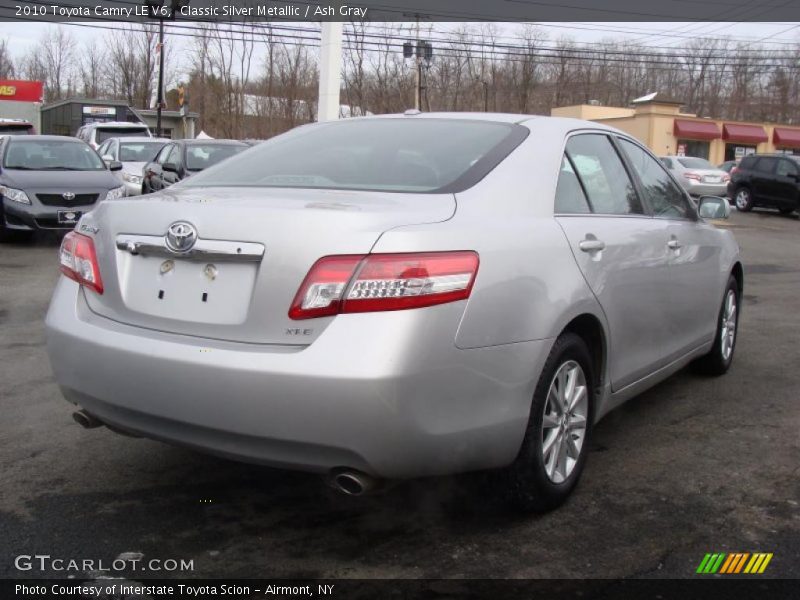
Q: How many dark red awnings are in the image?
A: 3